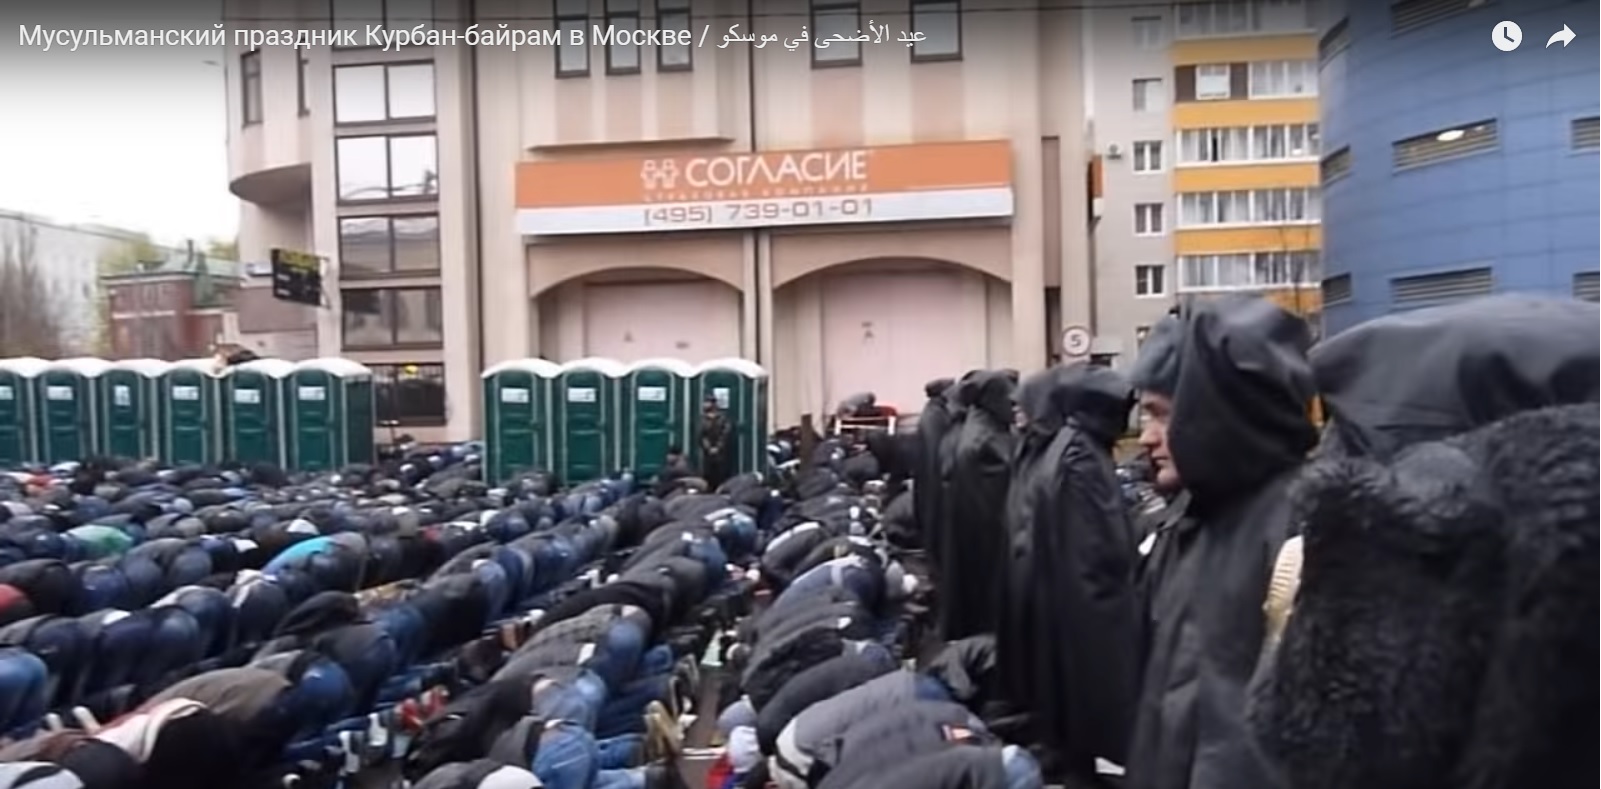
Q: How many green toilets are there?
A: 10